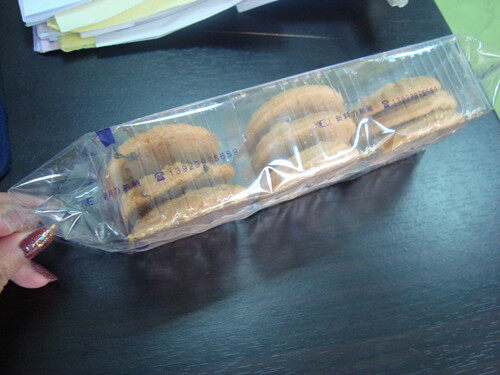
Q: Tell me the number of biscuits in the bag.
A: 9